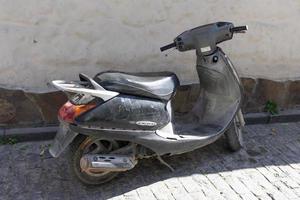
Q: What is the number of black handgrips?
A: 2